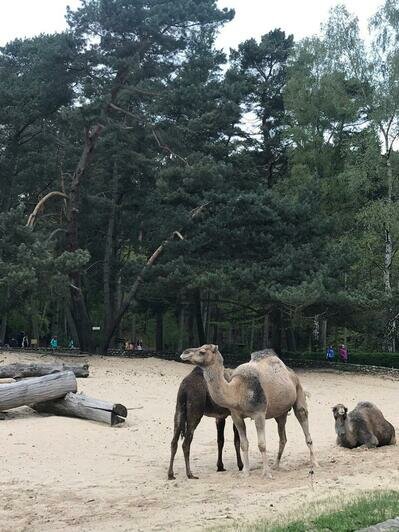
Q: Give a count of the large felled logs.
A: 3